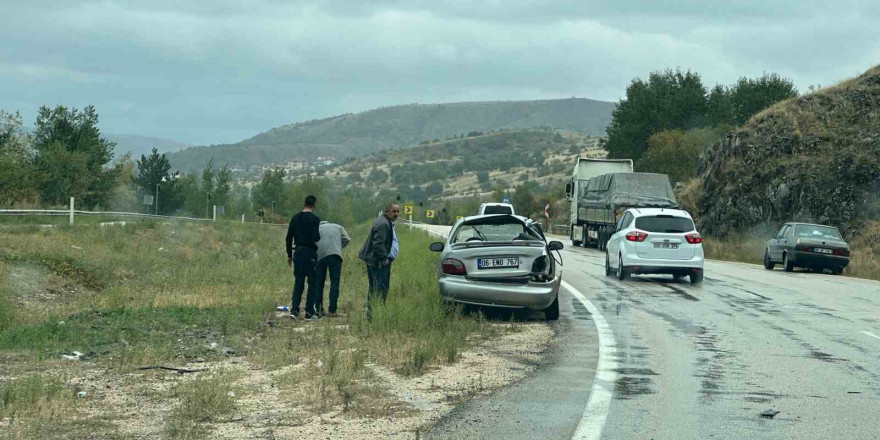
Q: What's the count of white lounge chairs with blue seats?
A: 0